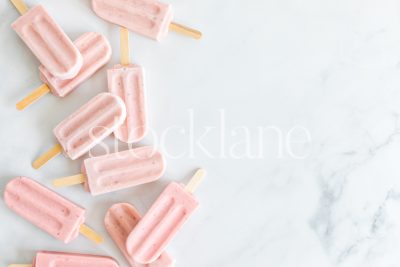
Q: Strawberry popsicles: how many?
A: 10